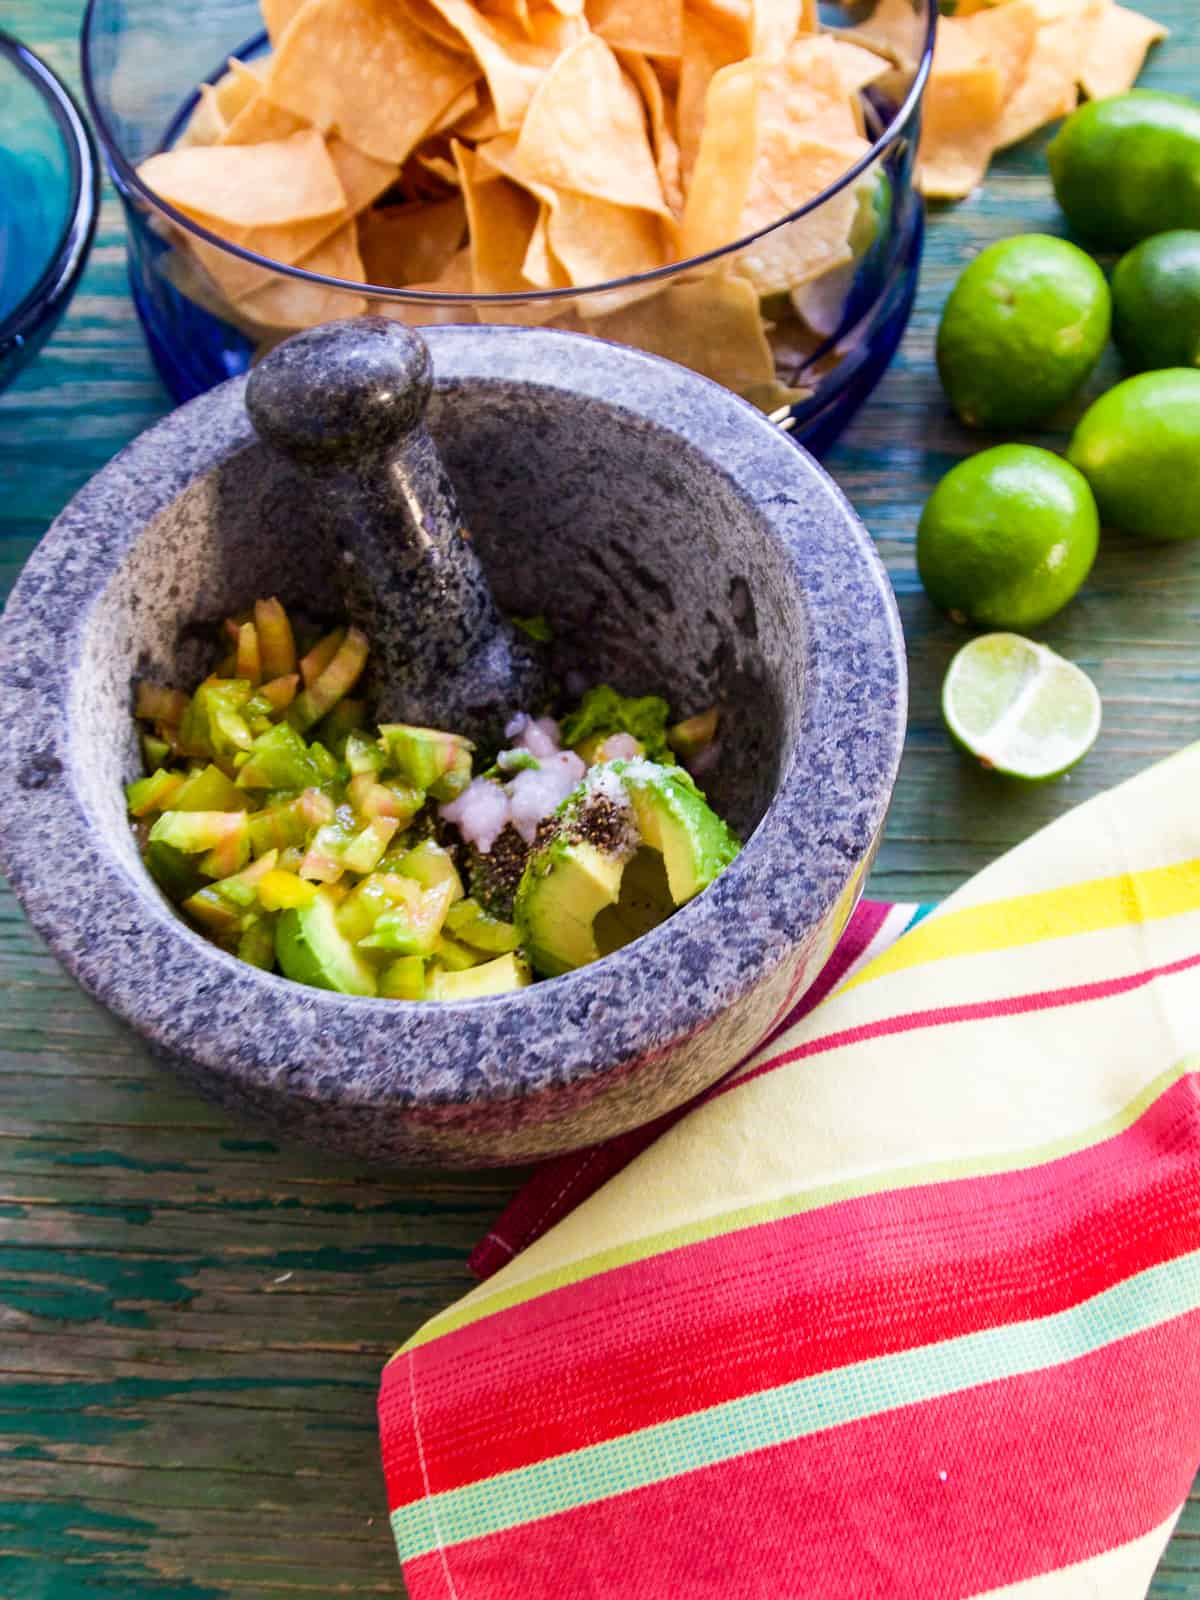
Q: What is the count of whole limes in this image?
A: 5